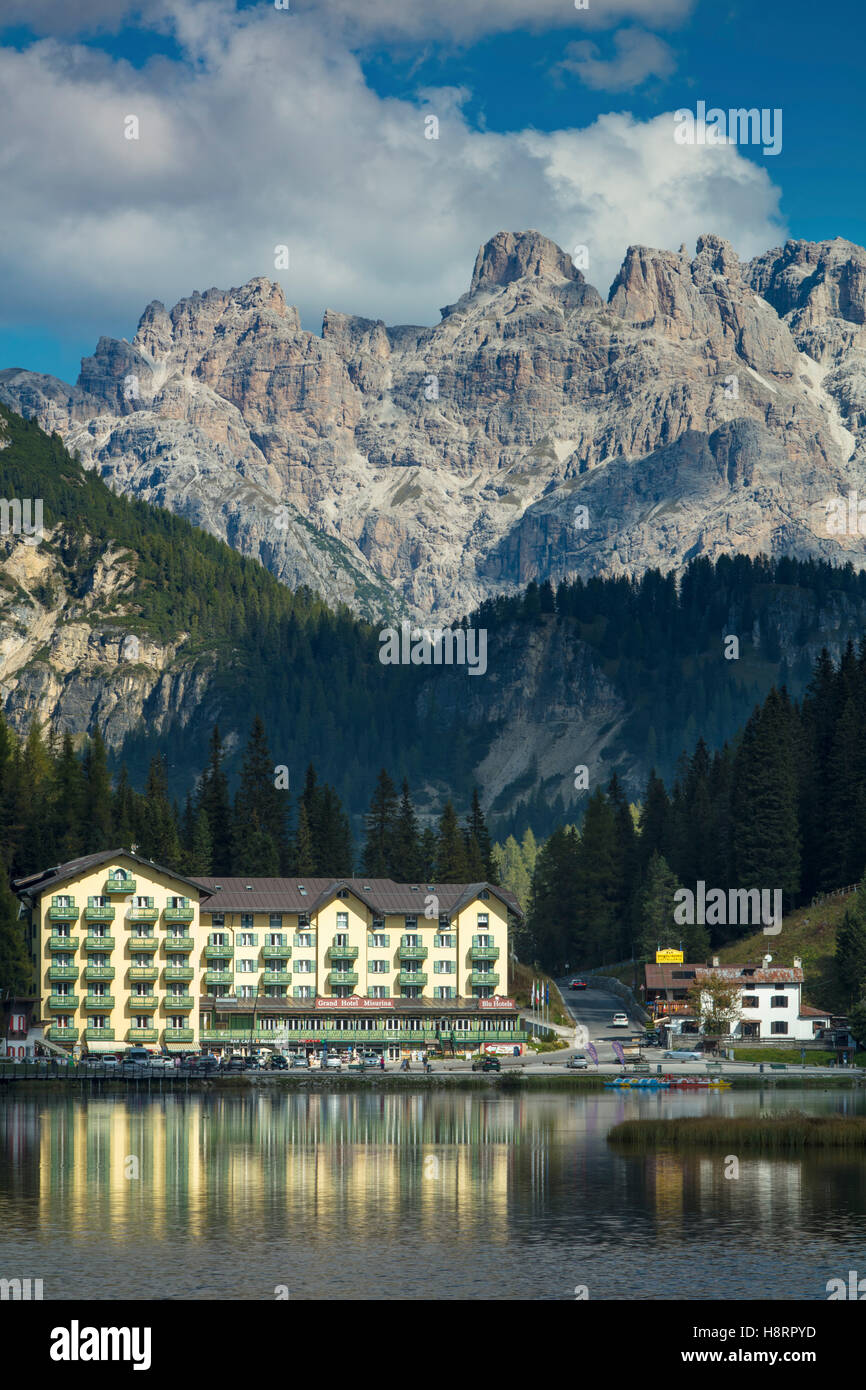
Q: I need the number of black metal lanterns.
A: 0